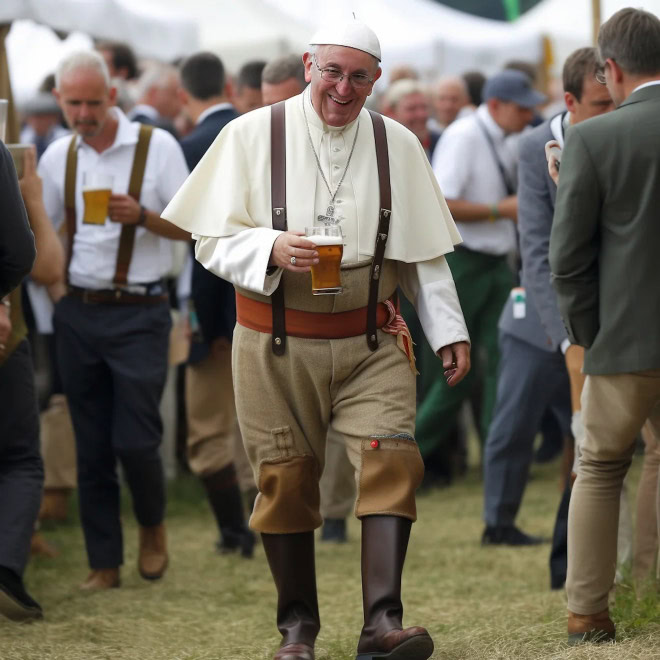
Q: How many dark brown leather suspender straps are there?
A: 2